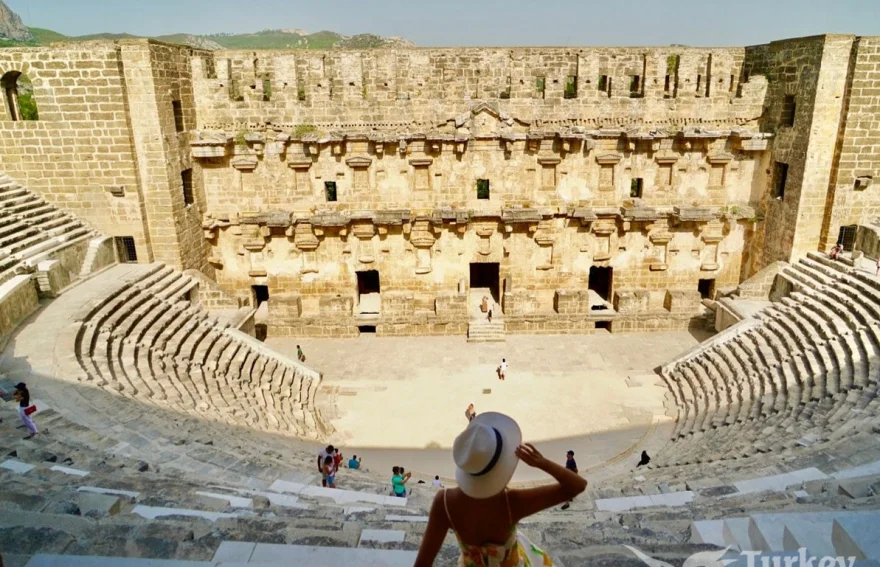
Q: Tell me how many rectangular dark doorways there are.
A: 5